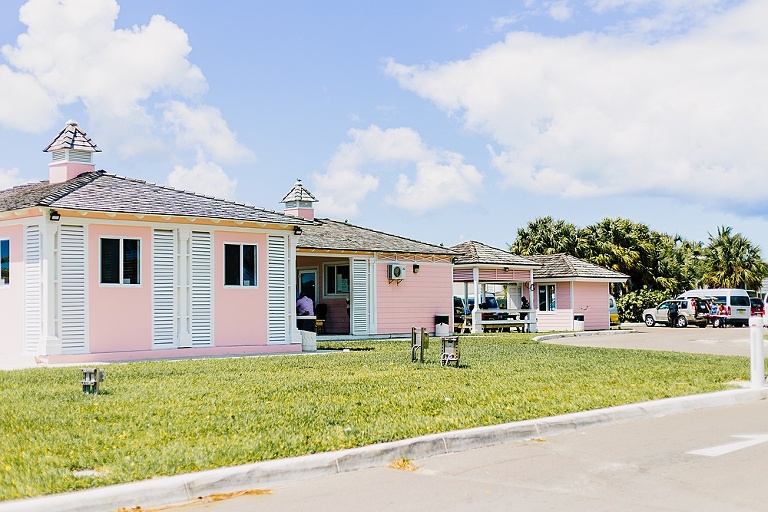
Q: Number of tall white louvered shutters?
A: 6